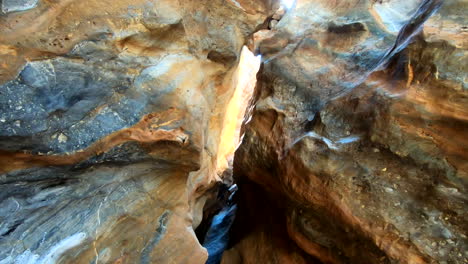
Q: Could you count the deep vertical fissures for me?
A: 1